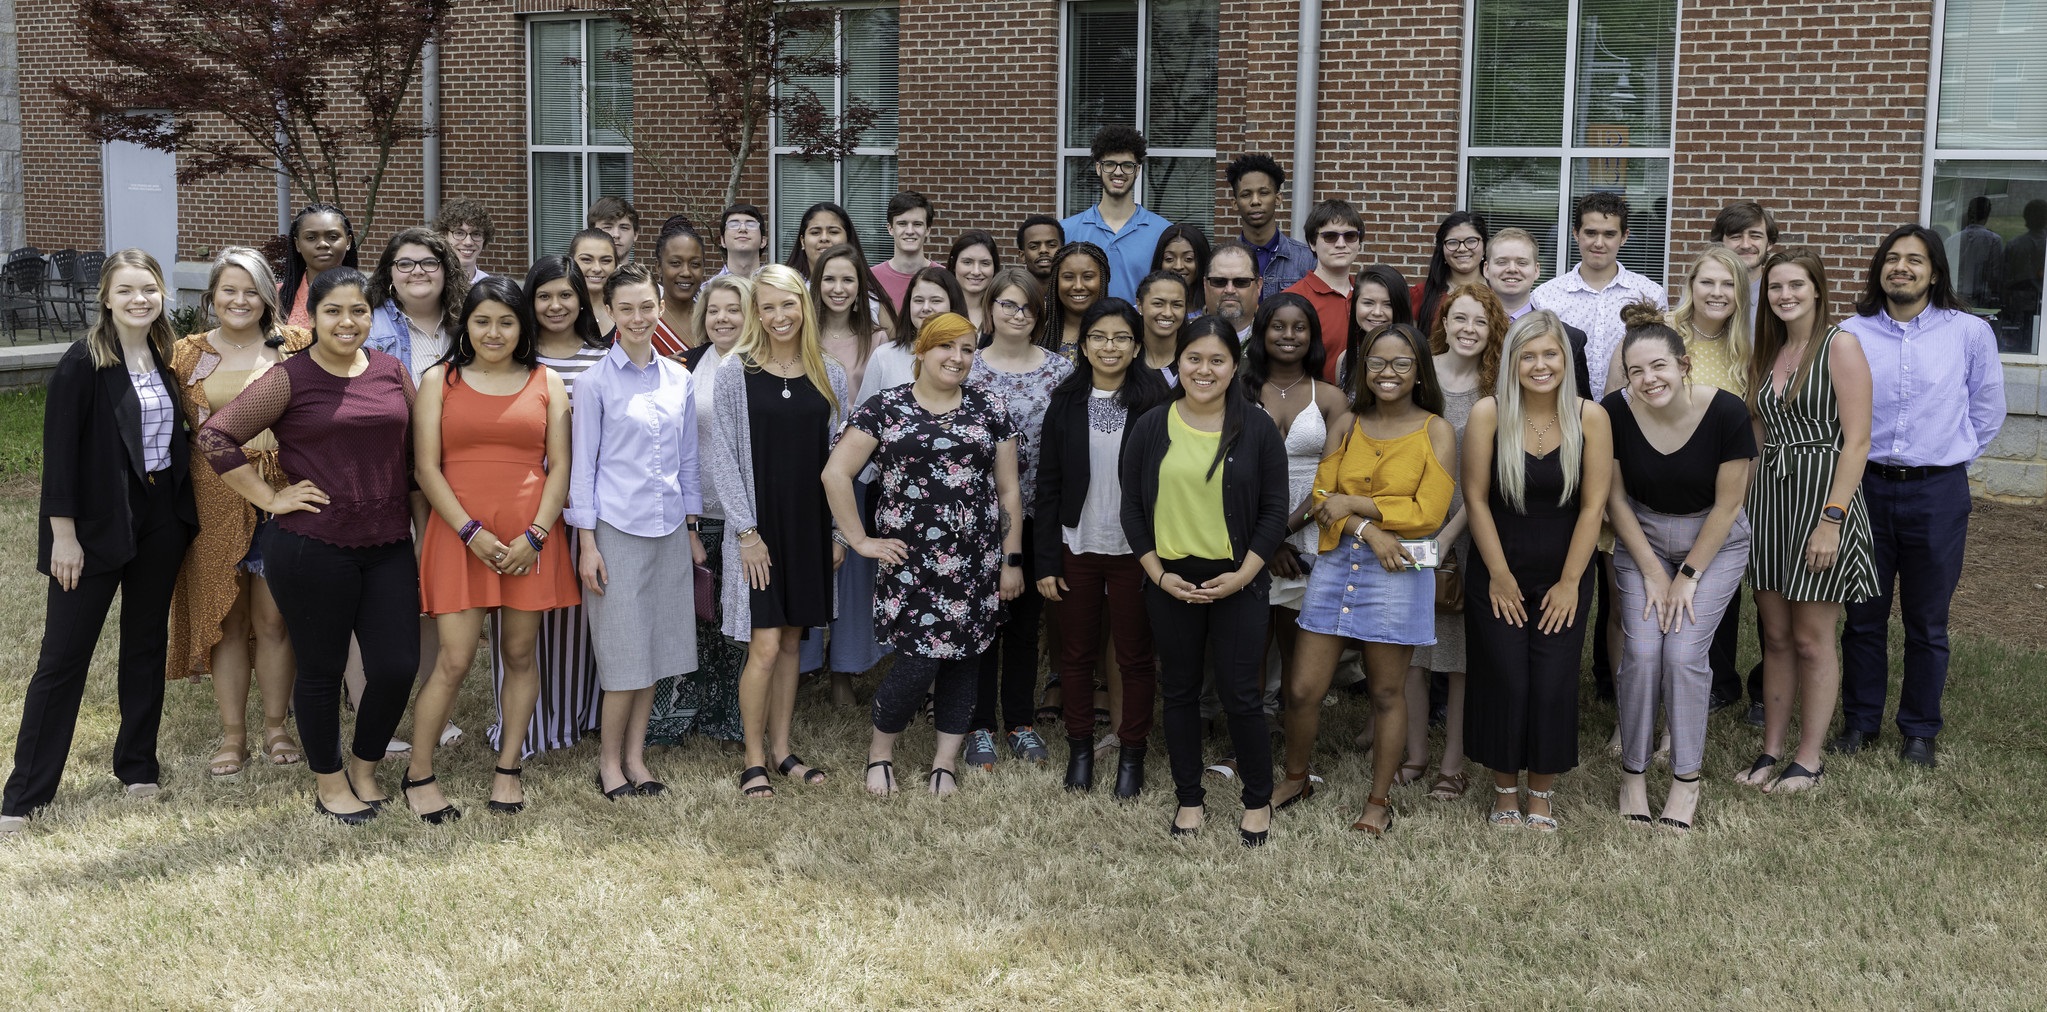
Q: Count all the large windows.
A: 5